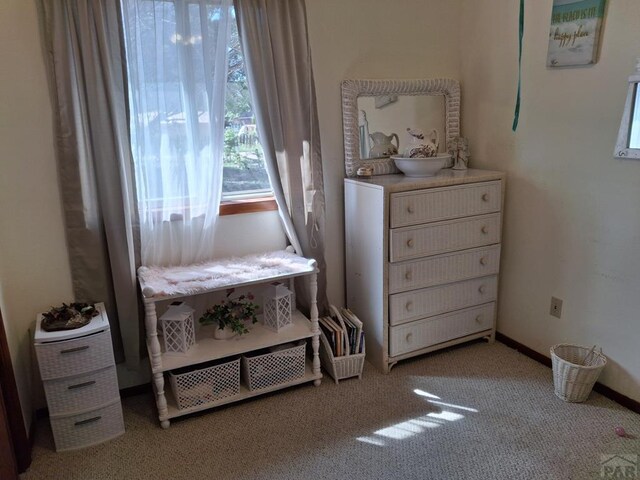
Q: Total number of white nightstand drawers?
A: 3